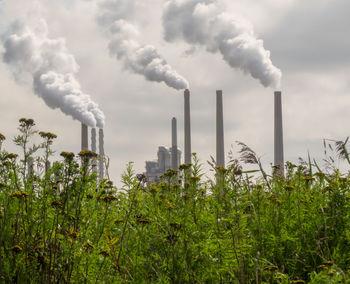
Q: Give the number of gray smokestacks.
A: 7